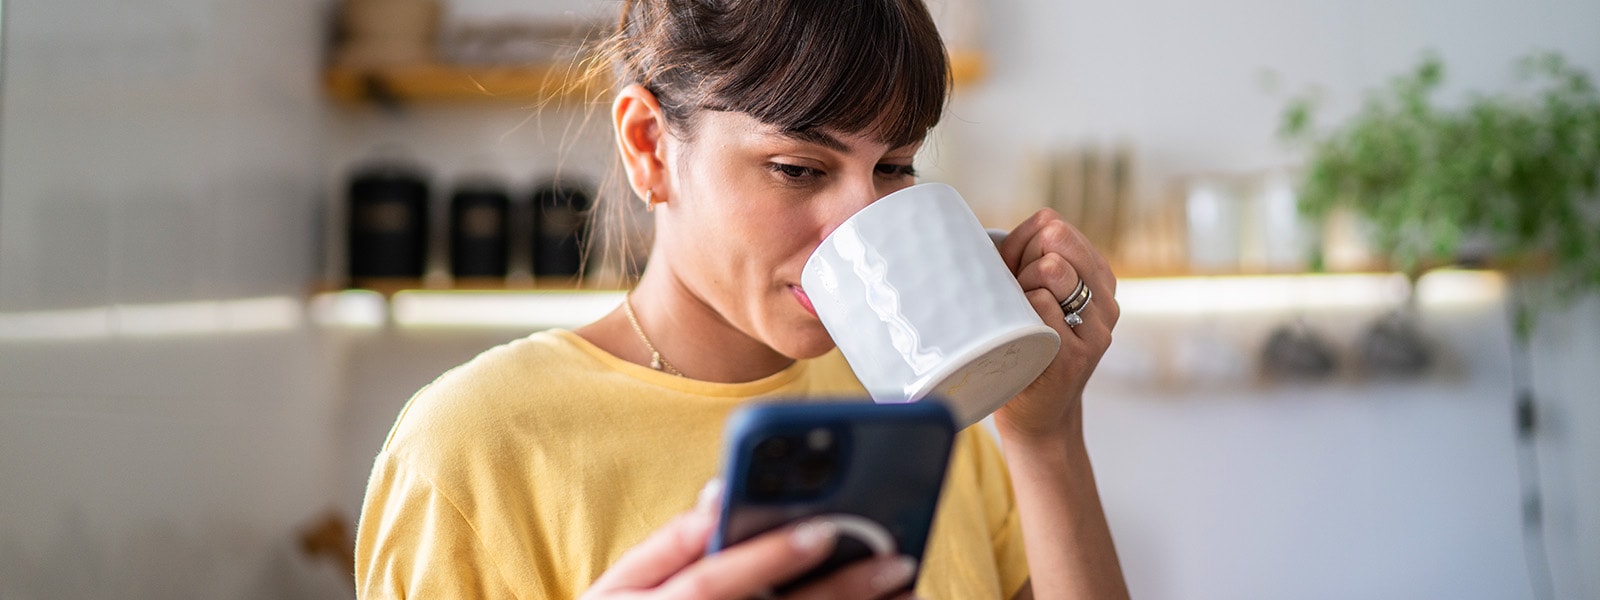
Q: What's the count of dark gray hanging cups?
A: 2